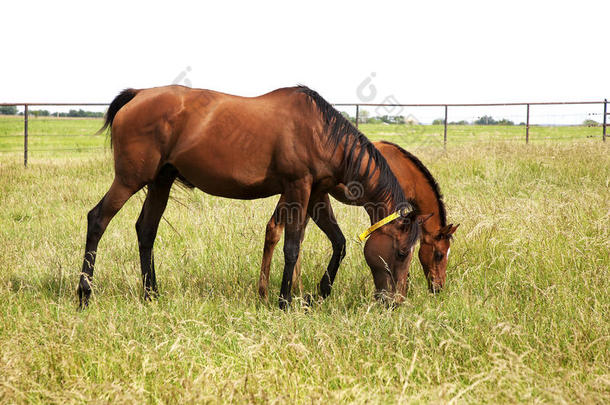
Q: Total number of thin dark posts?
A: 5